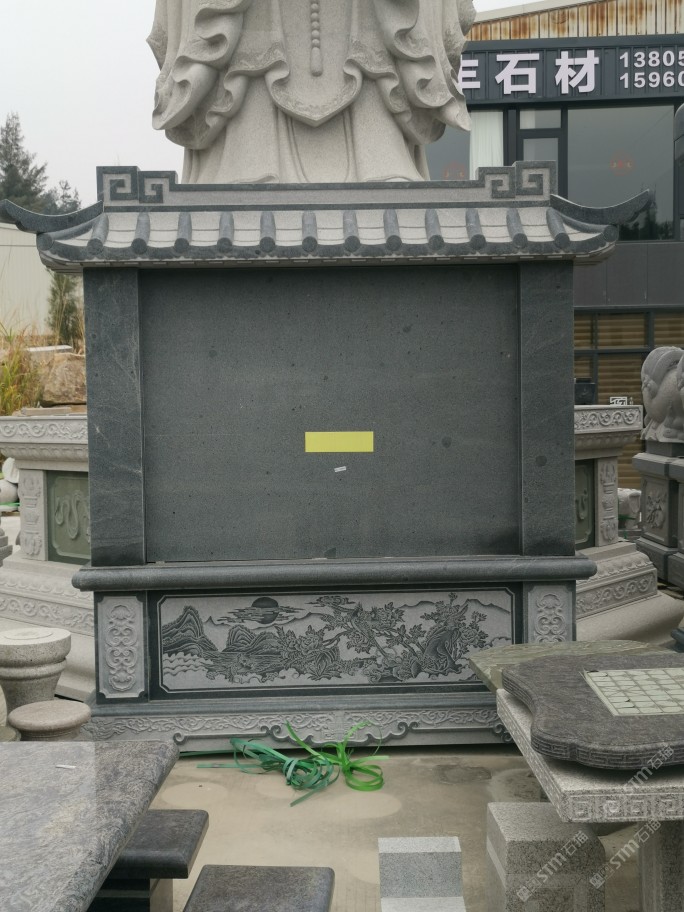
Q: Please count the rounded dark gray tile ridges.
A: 14